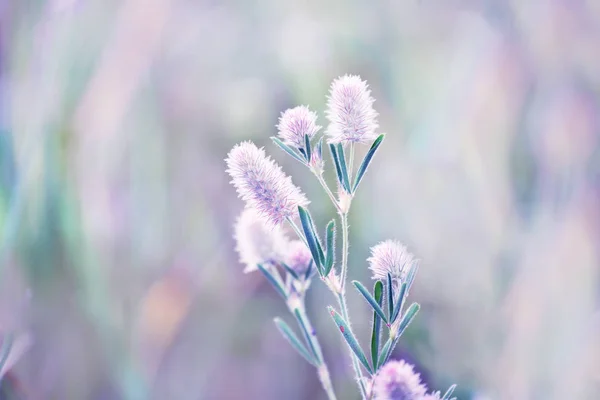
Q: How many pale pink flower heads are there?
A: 7